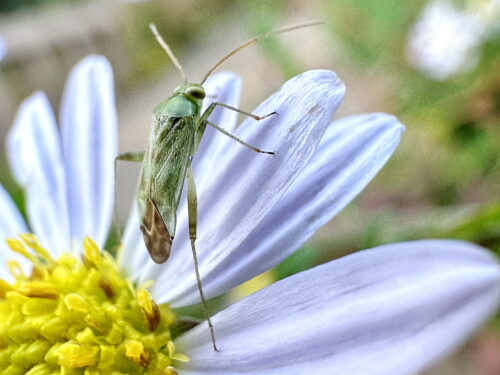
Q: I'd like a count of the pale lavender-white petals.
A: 7